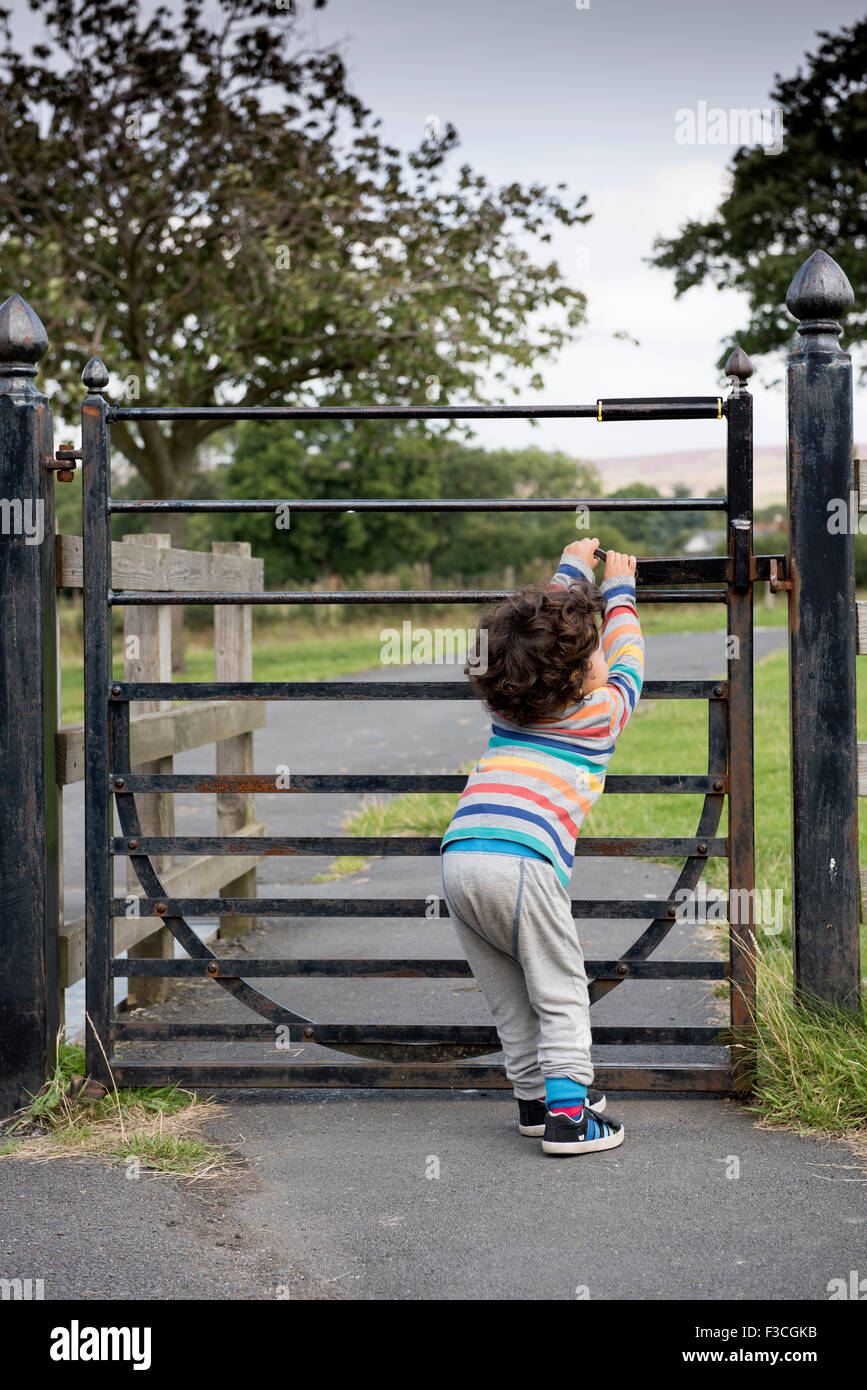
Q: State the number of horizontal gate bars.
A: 10